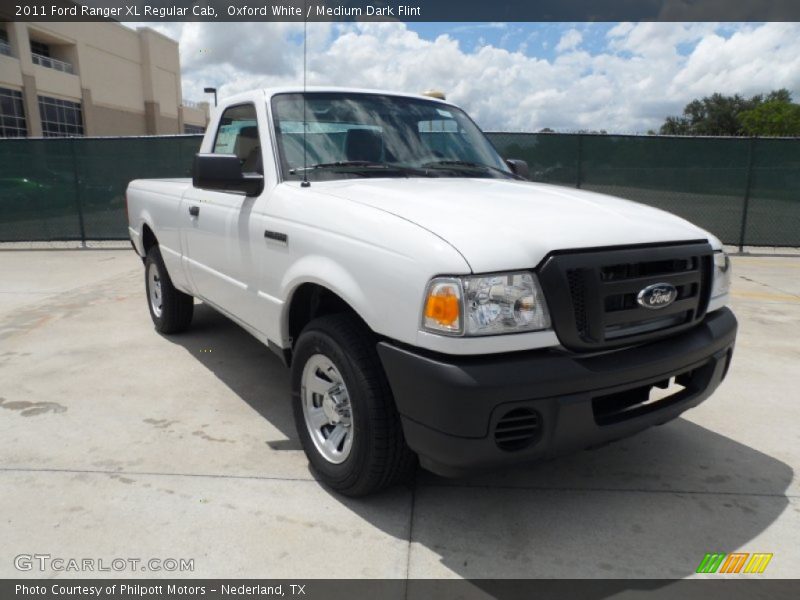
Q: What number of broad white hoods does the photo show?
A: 1